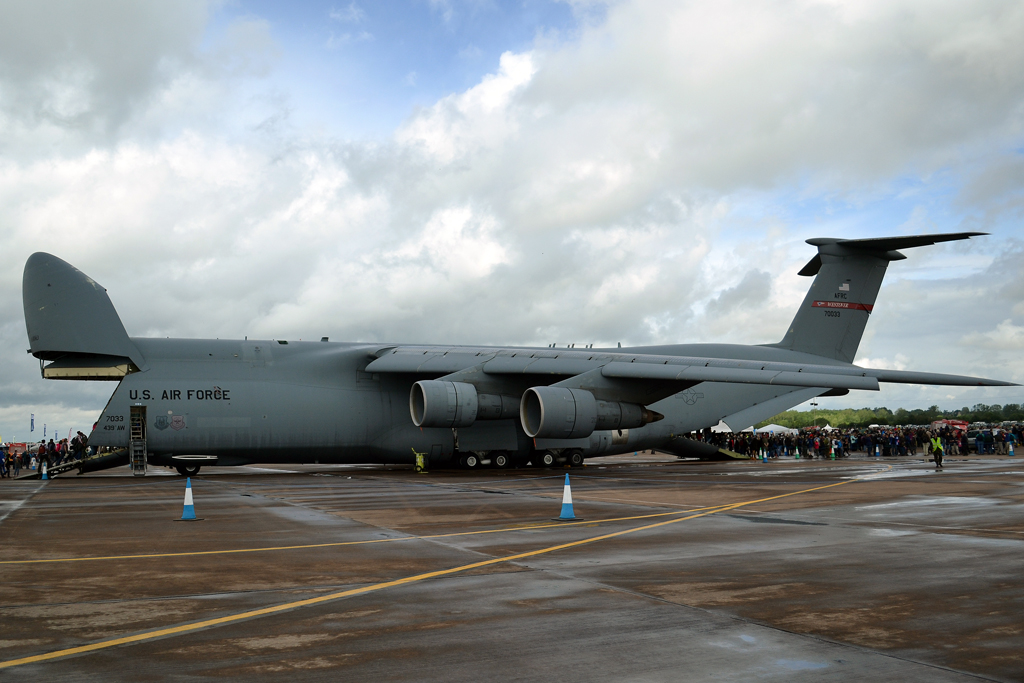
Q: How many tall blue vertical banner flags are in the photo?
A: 3